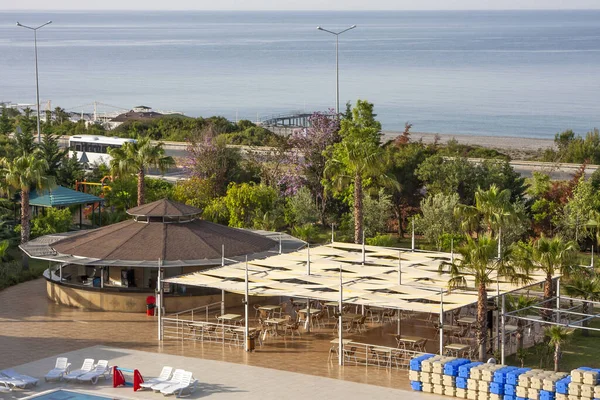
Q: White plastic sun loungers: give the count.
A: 8